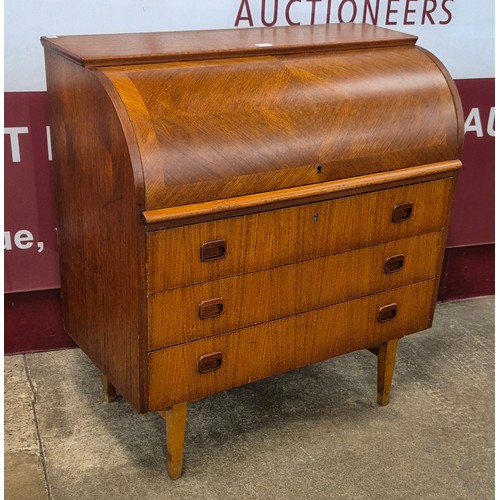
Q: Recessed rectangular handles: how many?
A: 6